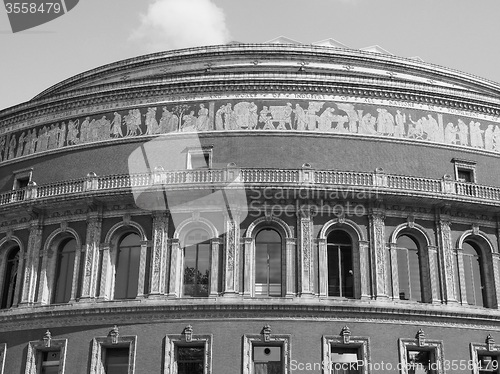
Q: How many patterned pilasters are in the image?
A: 7